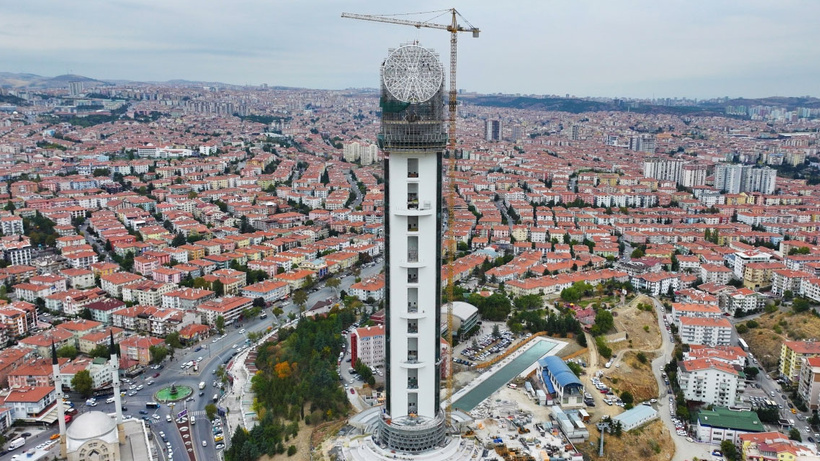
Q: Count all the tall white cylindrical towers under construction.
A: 1